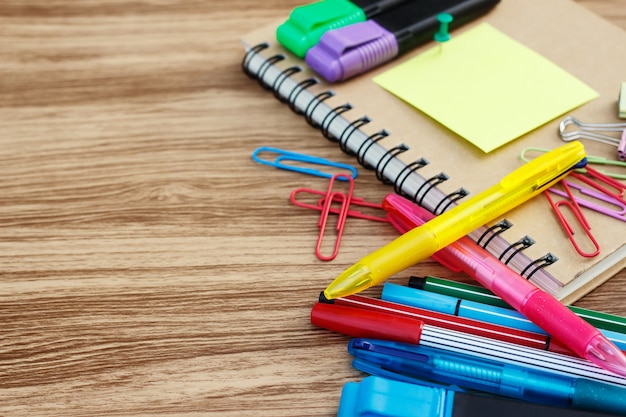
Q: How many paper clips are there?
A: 7